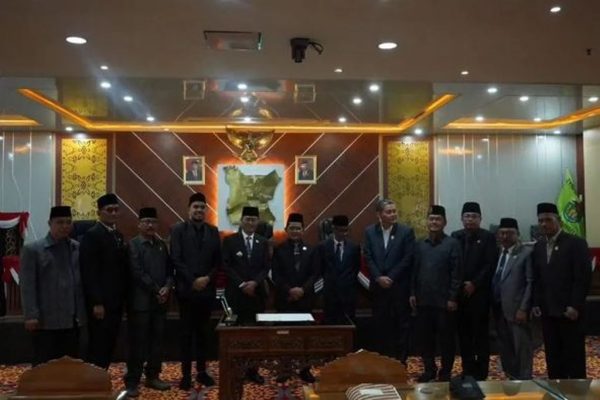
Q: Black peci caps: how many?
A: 11